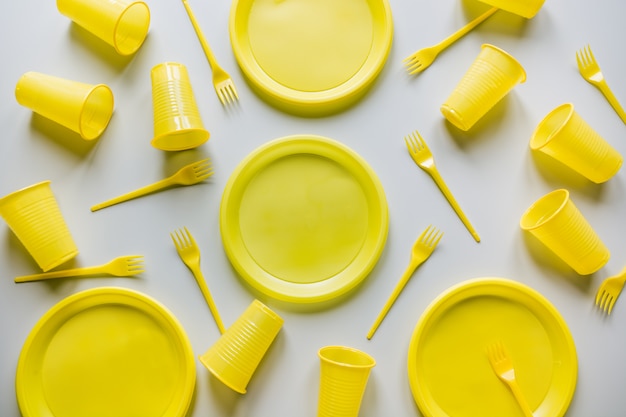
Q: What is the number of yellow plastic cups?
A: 10